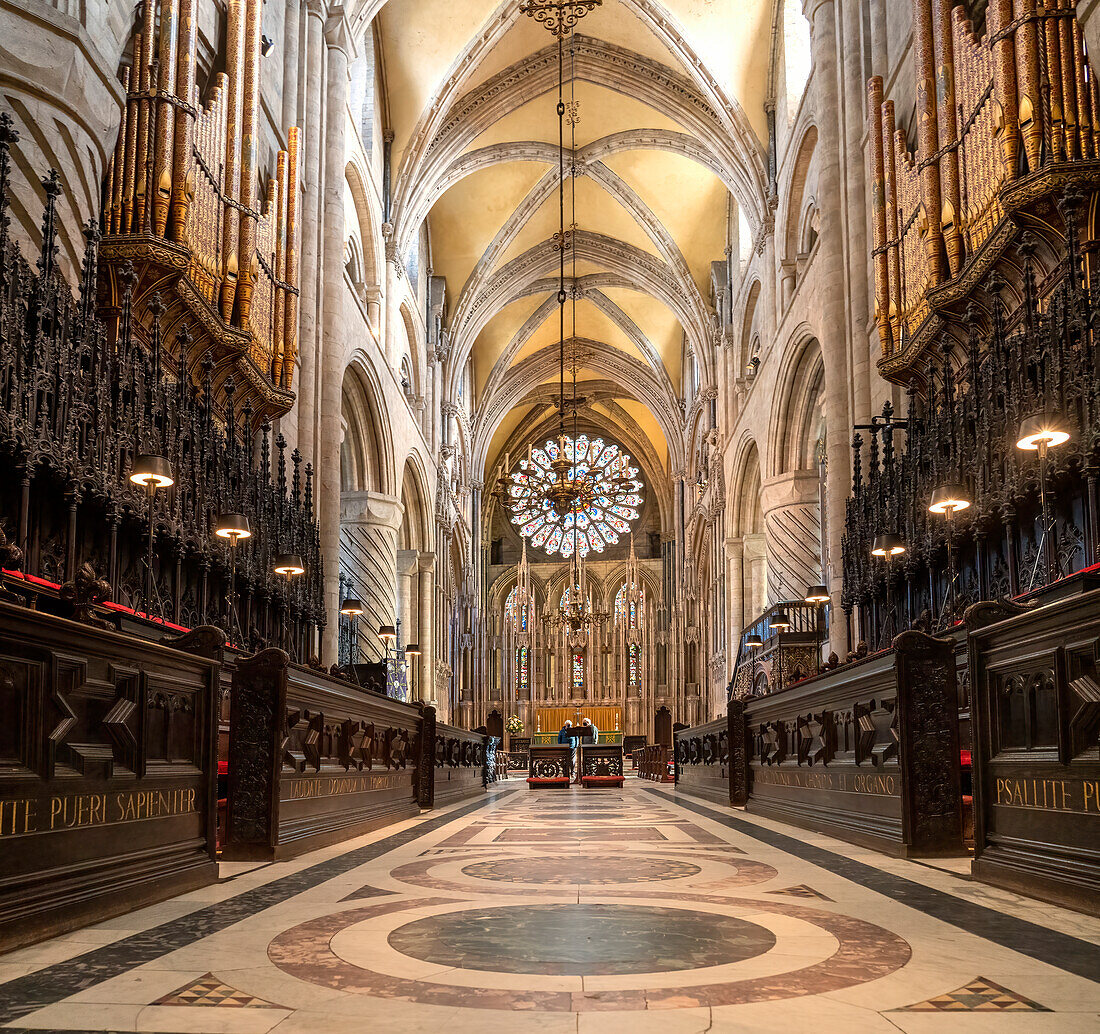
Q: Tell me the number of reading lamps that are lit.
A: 12